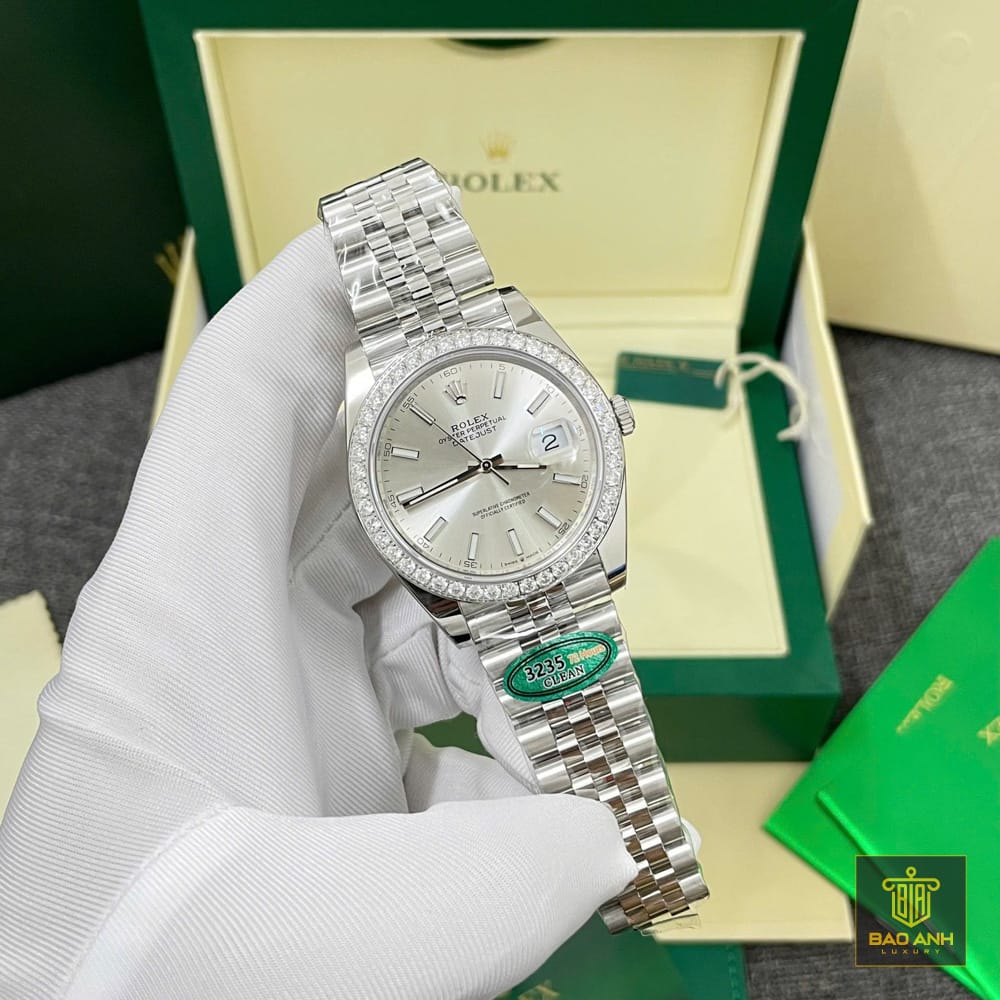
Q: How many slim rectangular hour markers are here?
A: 10